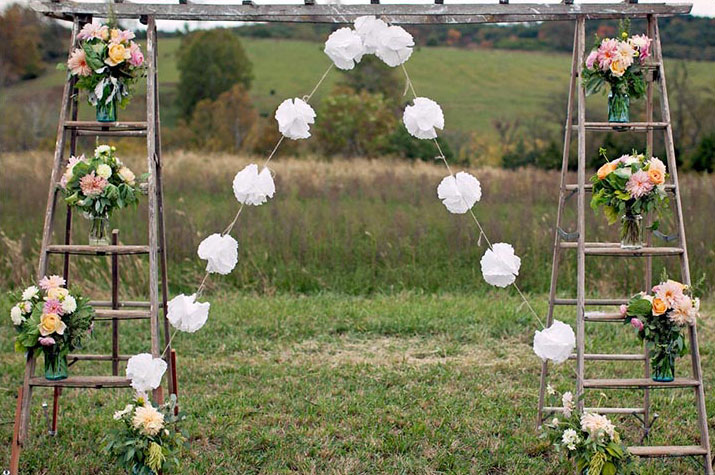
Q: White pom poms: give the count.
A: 12